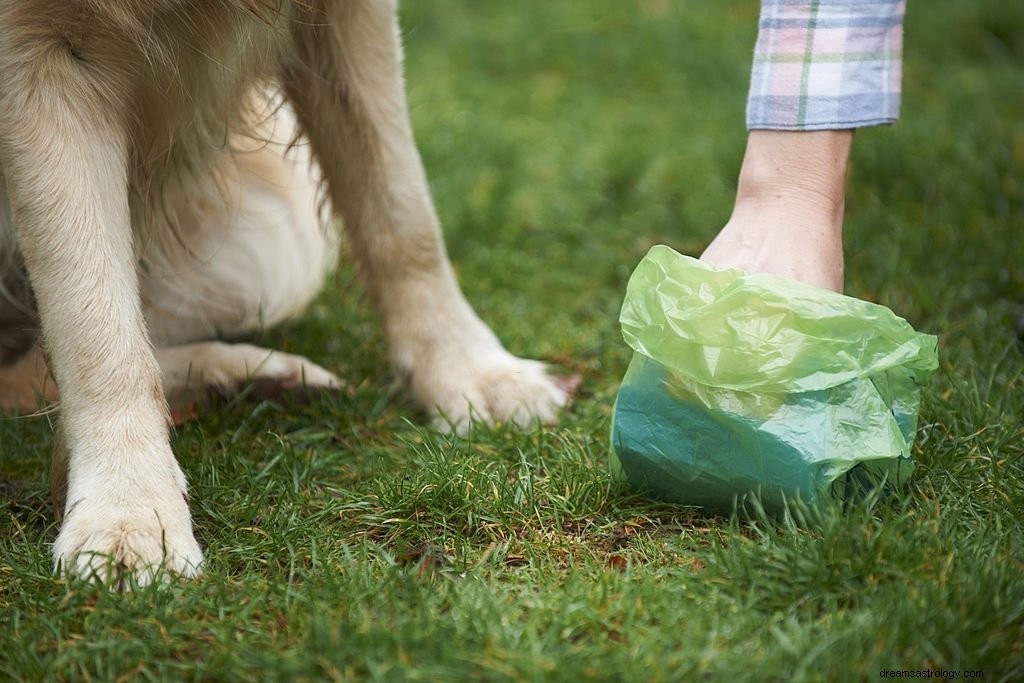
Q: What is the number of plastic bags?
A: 1